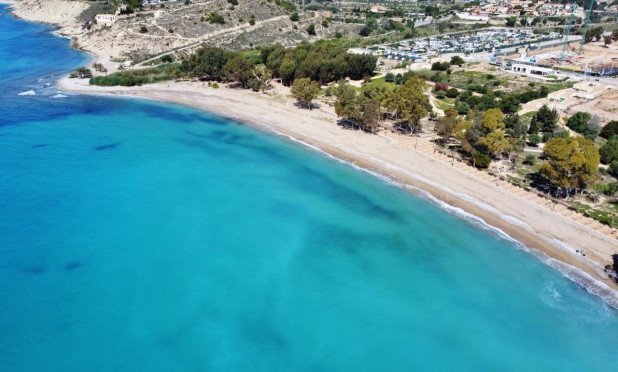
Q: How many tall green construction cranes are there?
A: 2